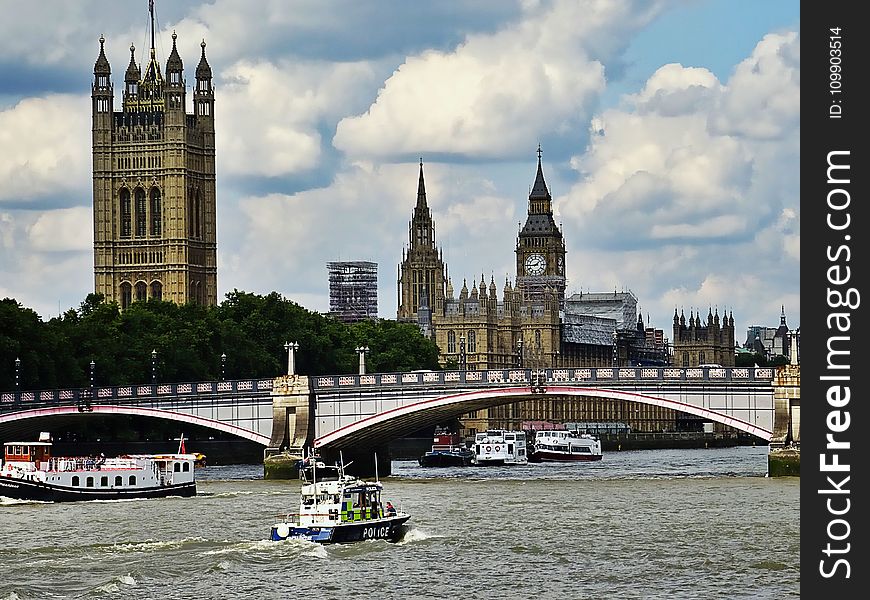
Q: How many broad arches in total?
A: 2